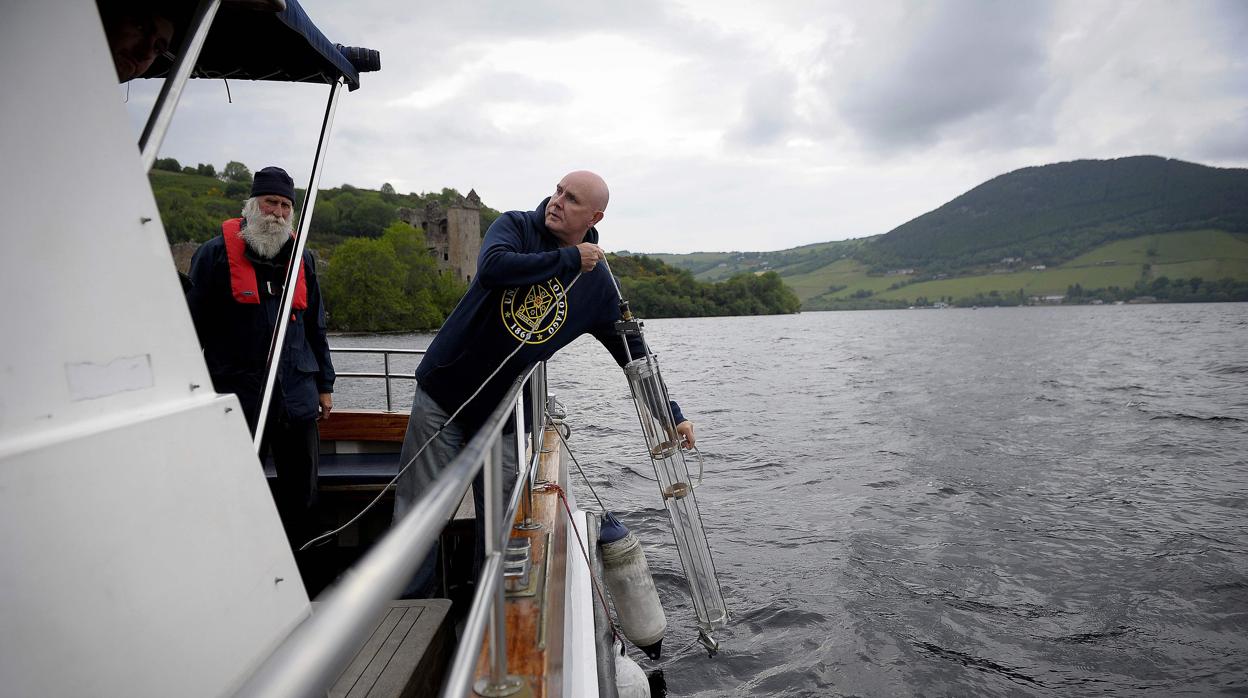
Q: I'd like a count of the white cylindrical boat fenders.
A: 2